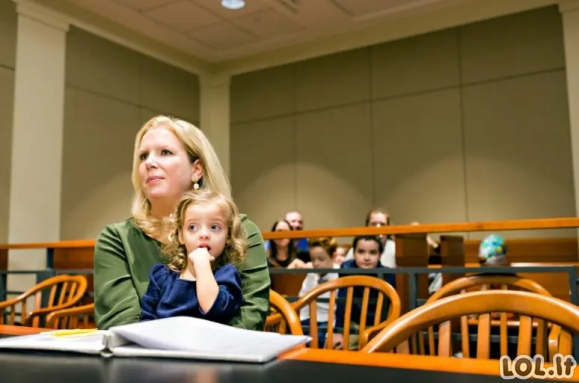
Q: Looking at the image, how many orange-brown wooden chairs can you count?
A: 6